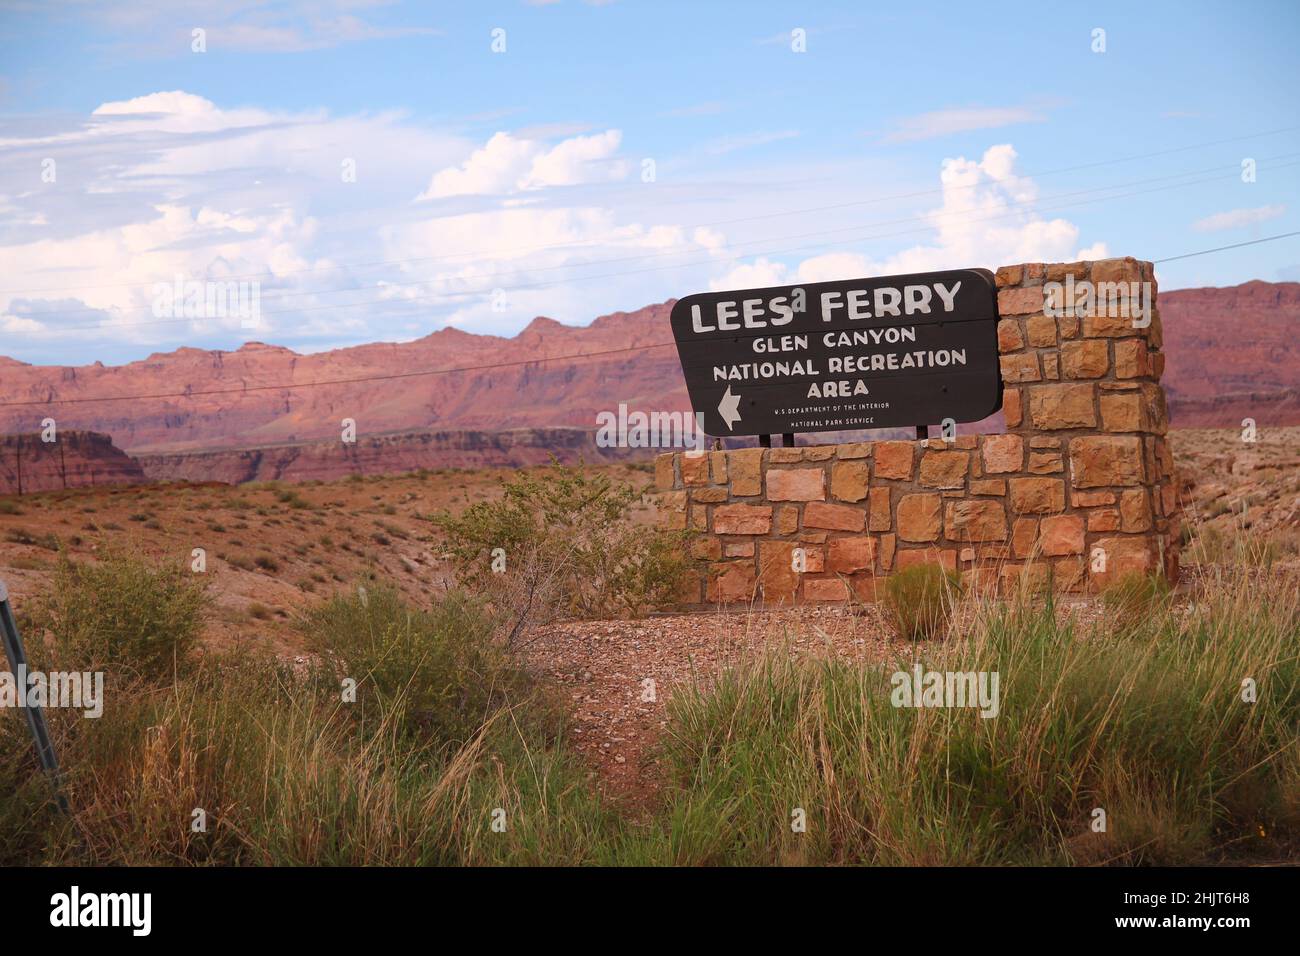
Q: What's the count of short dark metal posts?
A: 3